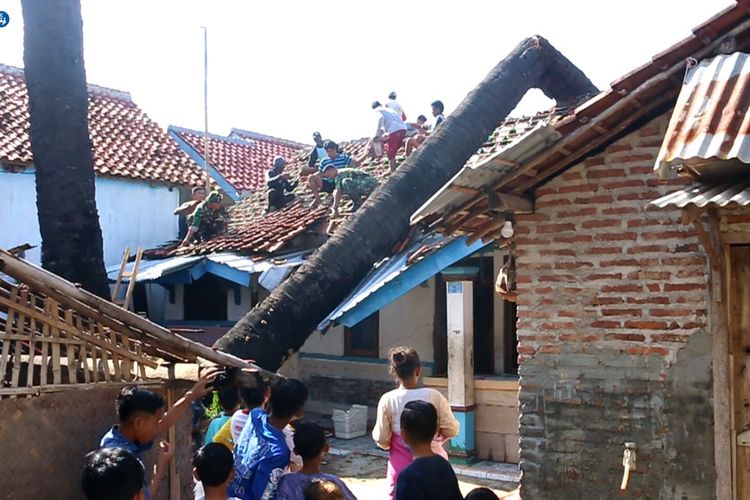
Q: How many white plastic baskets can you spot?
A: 1